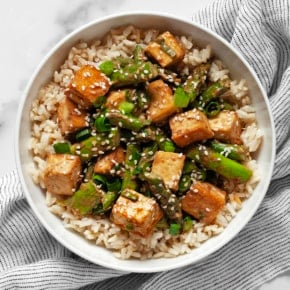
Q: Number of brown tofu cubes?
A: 12